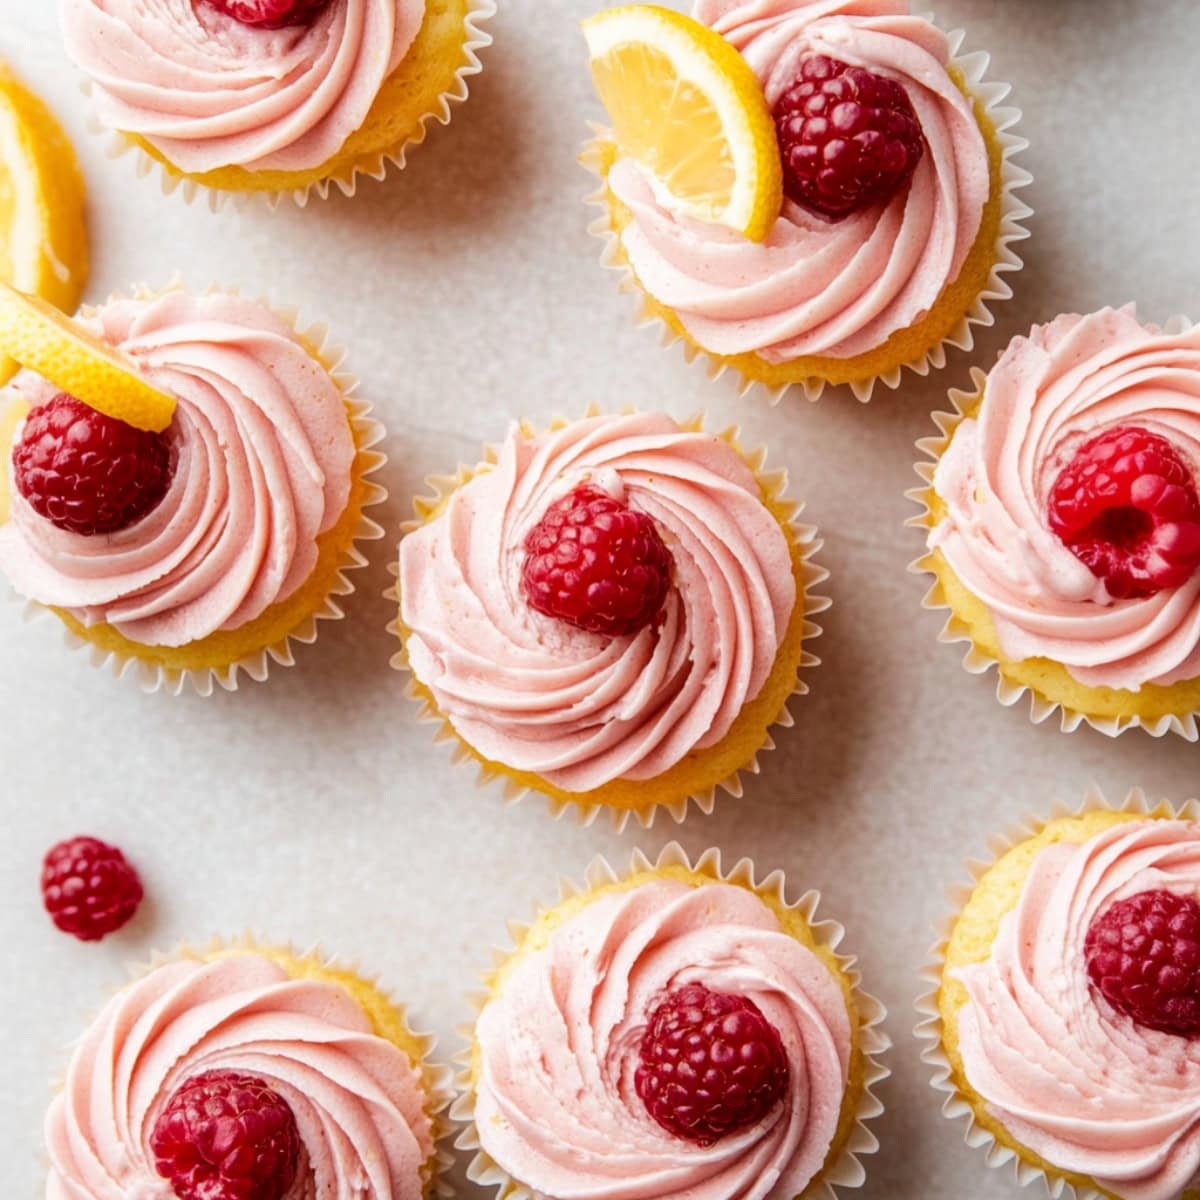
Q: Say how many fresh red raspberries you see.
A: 9